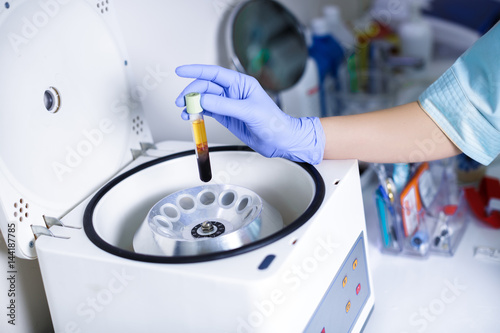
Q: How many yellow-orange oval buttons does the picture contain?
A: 3